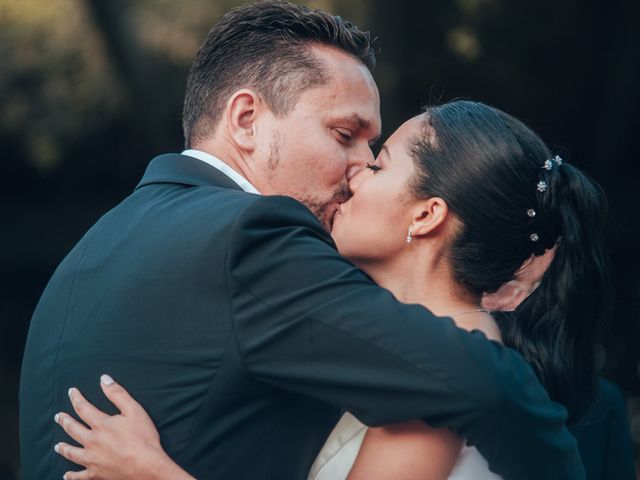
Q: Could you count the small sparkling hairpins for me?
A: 5